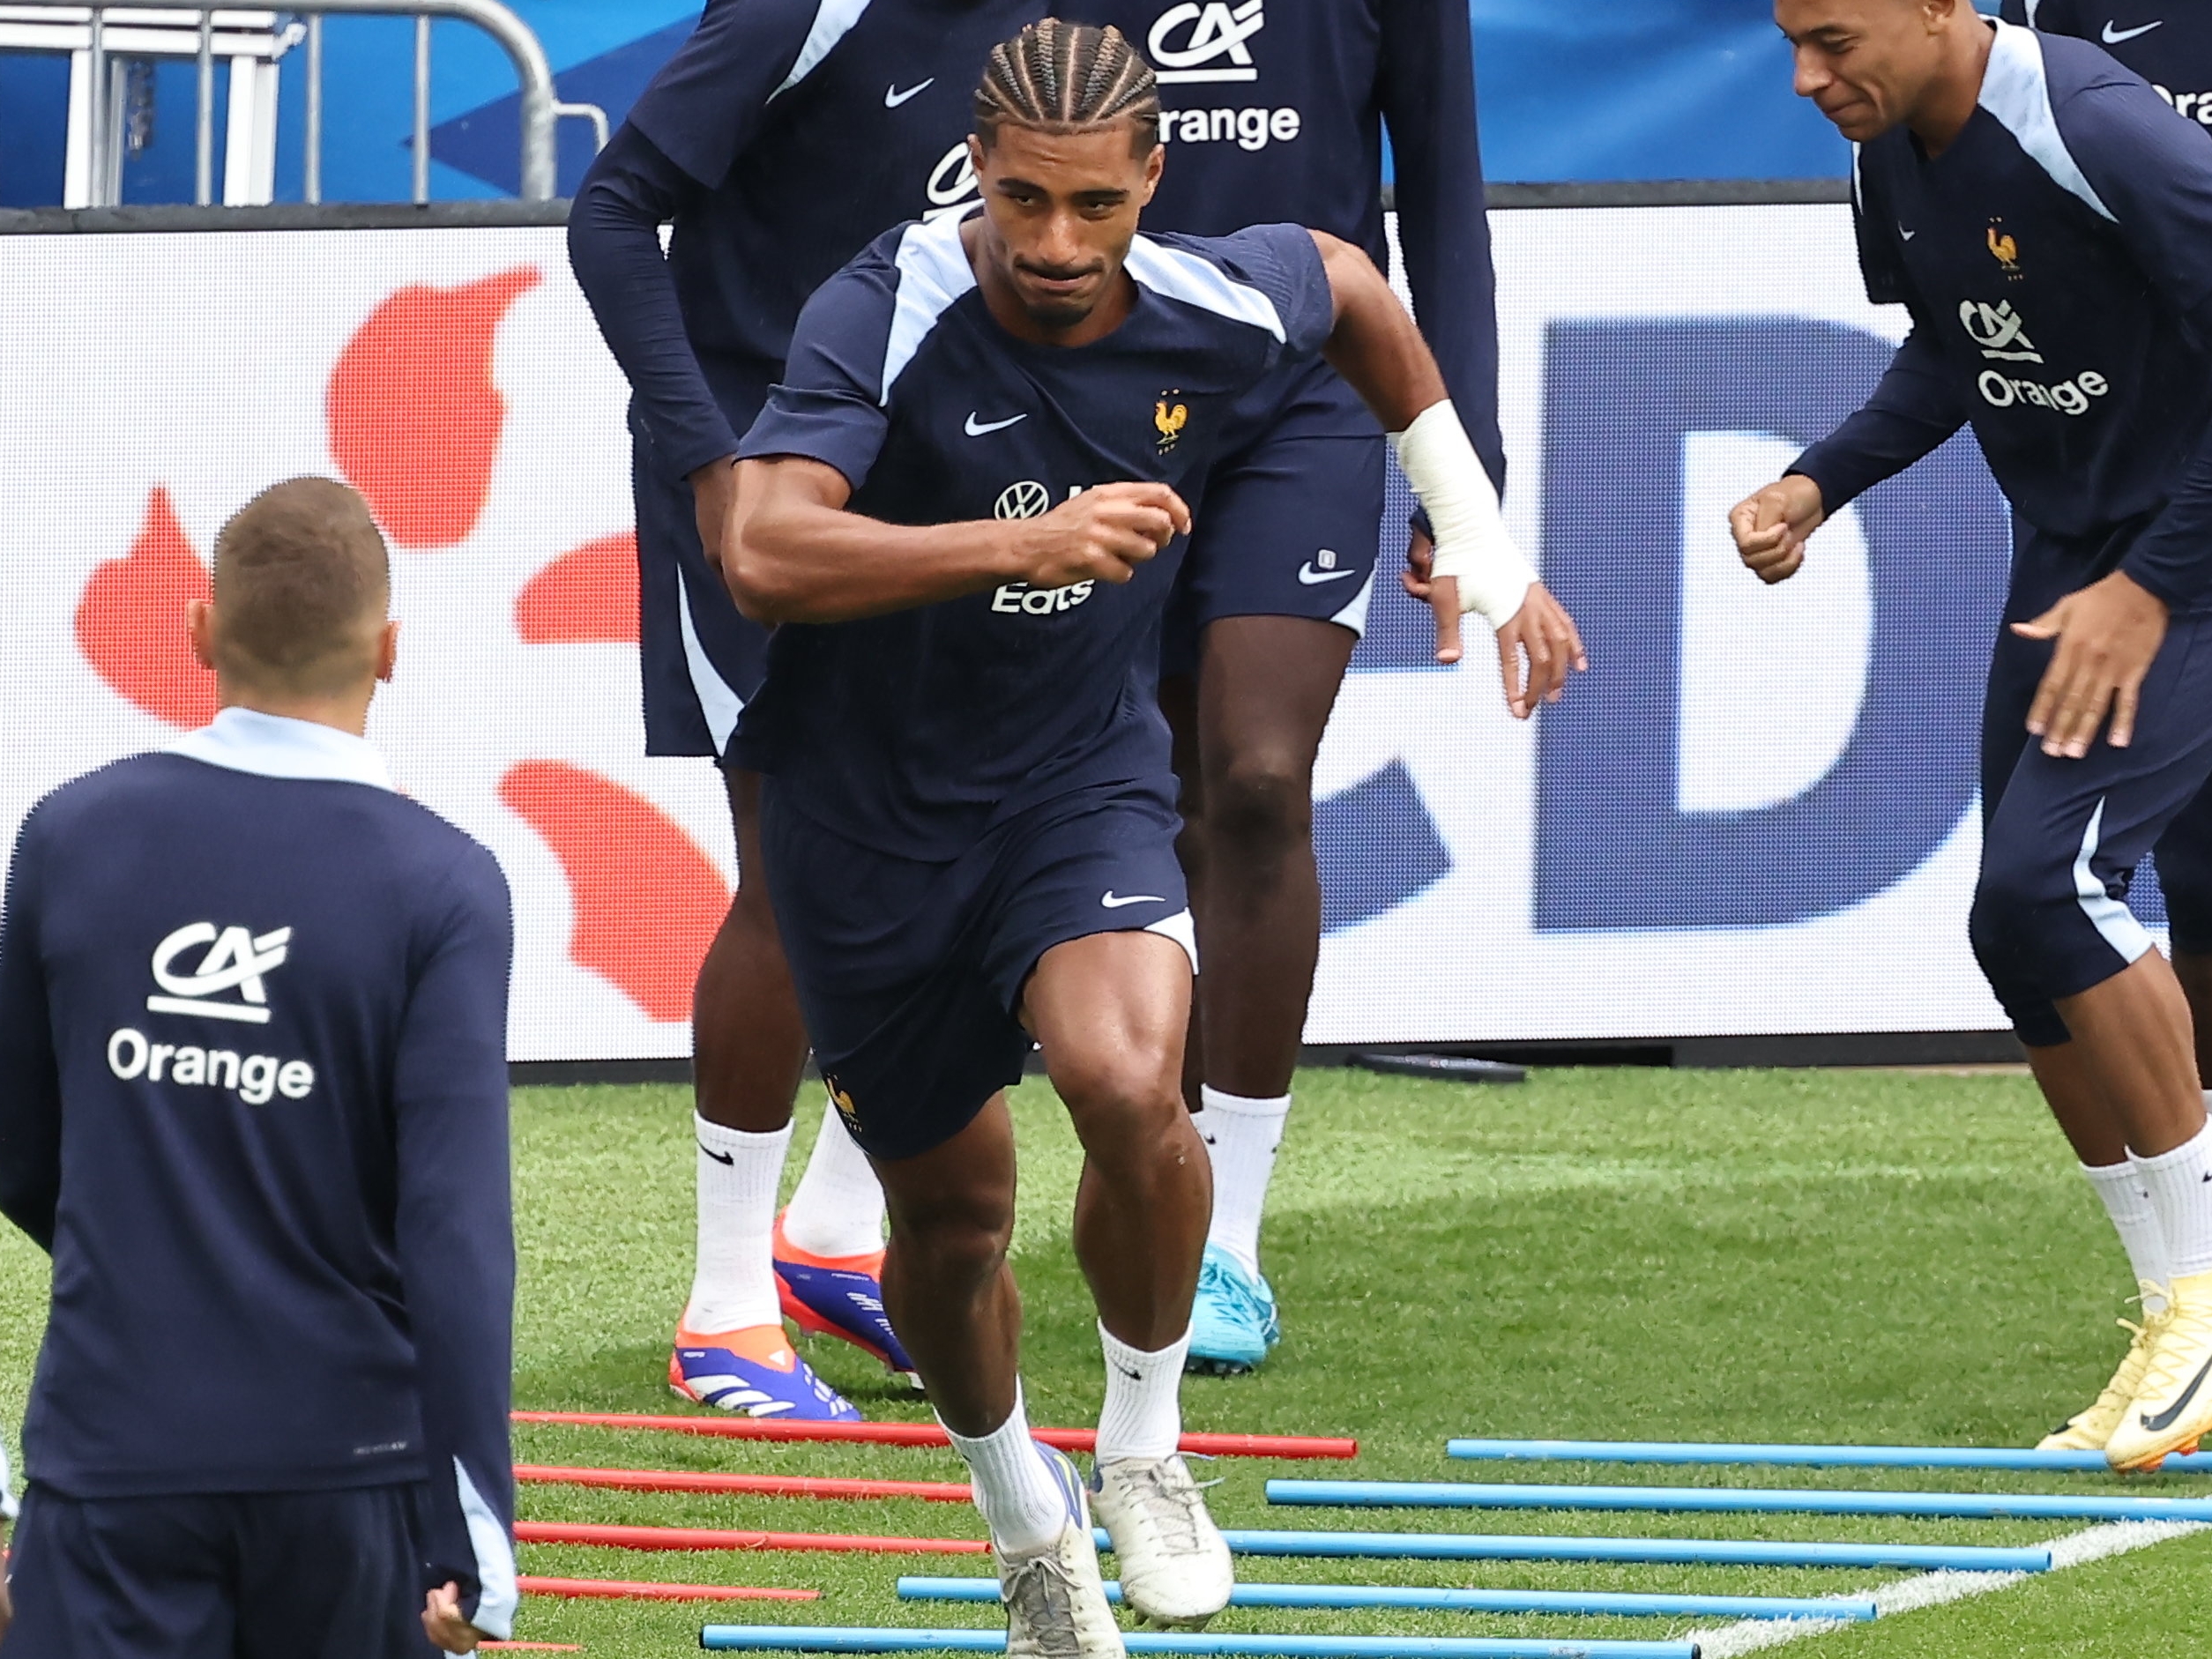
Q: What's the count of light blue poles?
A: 5